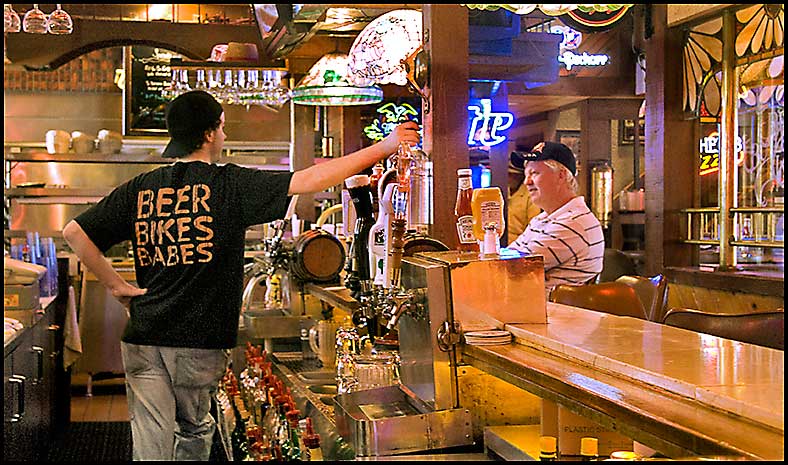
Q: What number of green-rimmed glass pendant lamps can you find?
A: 1